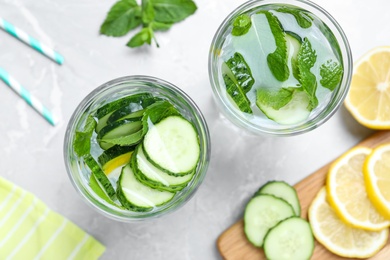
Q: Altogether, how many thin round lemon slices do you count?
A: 3